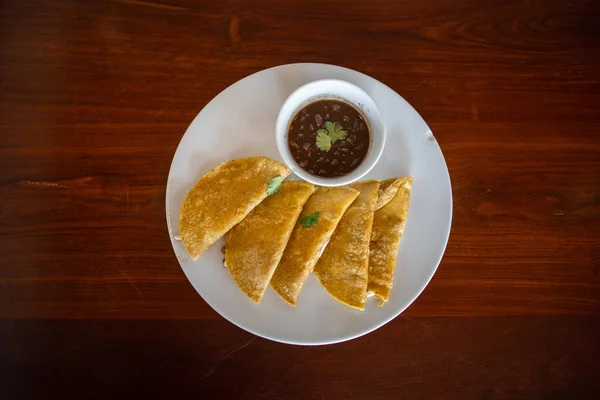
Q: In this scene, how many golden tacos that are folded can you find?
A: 5